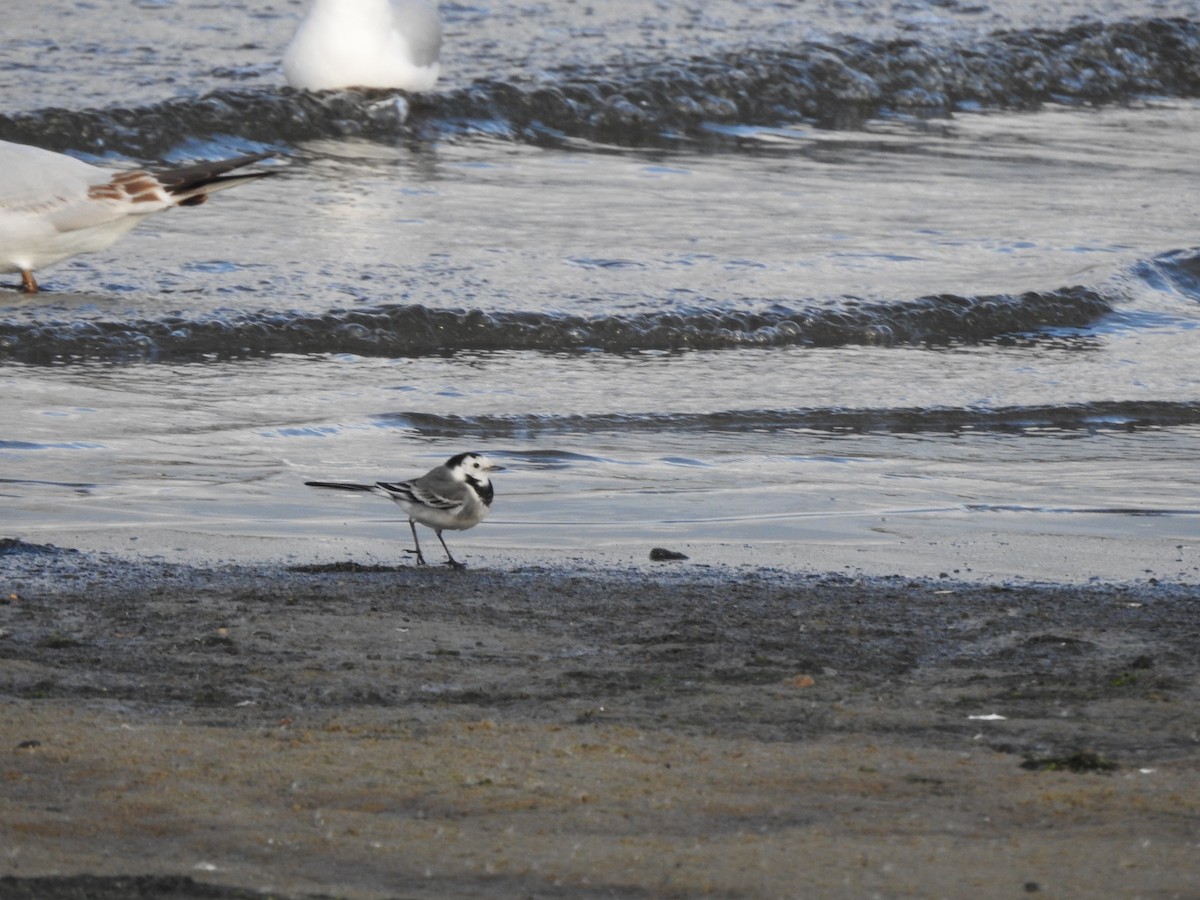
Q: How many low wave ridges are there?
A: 3